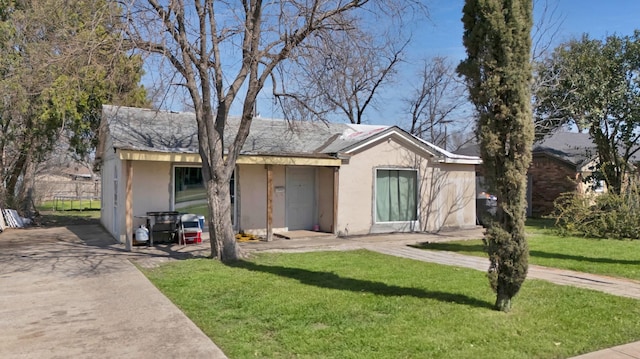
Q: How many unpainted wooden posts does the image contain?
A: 3